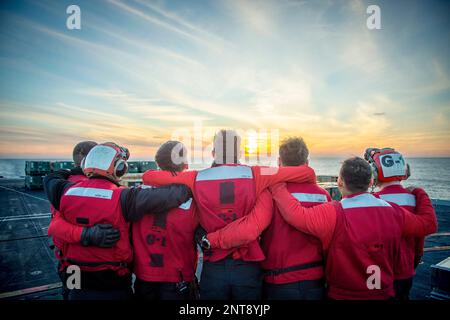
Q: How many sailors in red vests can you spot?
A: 7